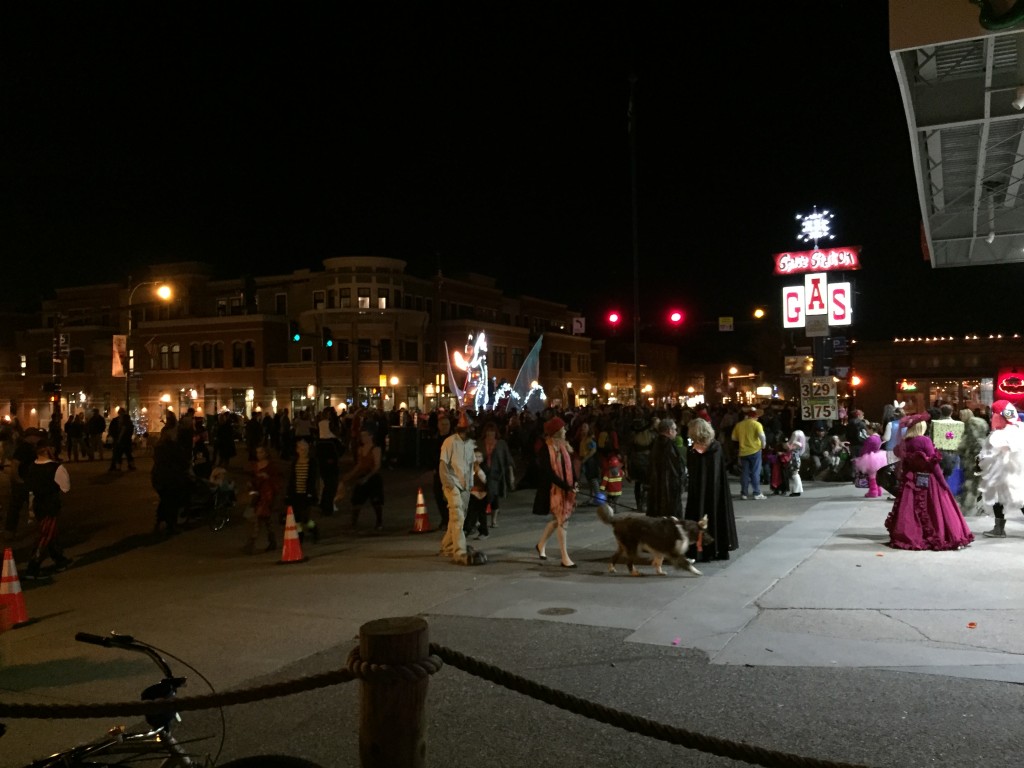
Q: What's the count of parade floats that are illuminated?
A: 1